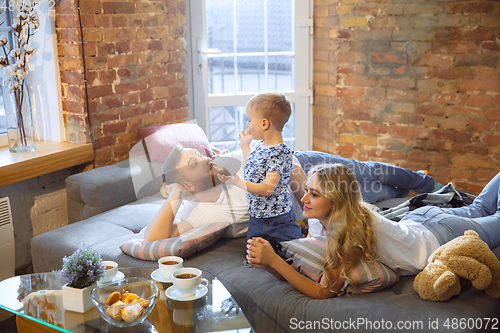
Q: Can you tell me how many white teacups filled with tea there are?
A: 3